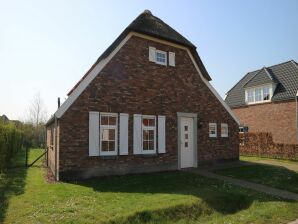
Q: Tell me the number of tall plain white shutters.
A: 4